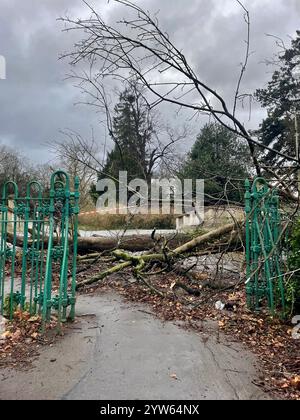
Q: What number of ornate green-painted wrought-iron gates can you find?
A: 2